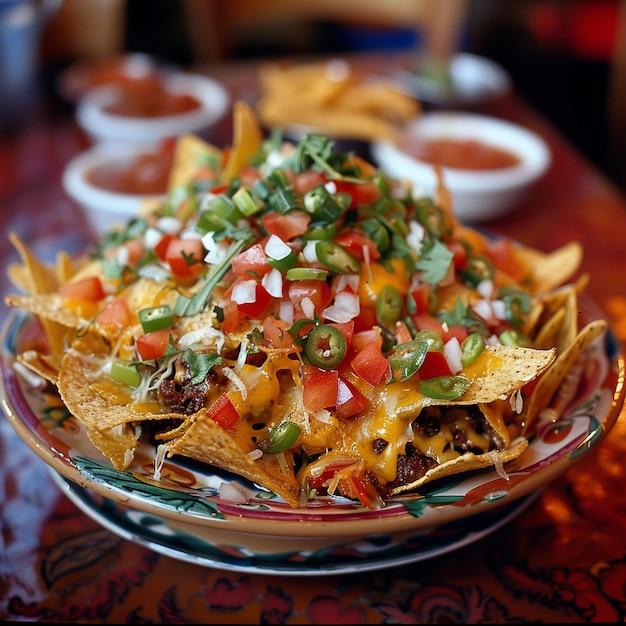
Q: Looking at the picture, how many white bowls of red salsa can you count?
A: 3